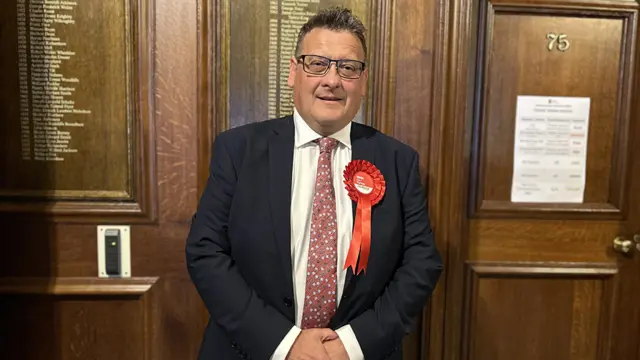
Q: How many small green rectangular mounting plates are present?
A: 0